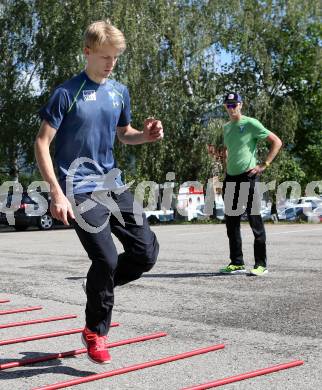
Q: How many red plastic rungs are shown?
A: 7